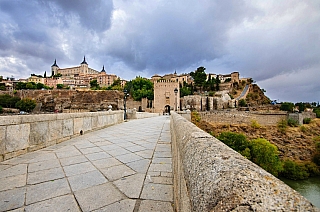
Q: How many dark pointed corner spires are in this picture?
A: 3